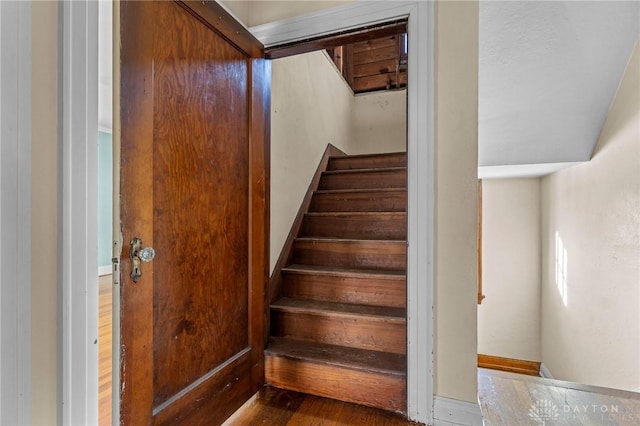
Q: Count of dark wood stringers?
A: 1